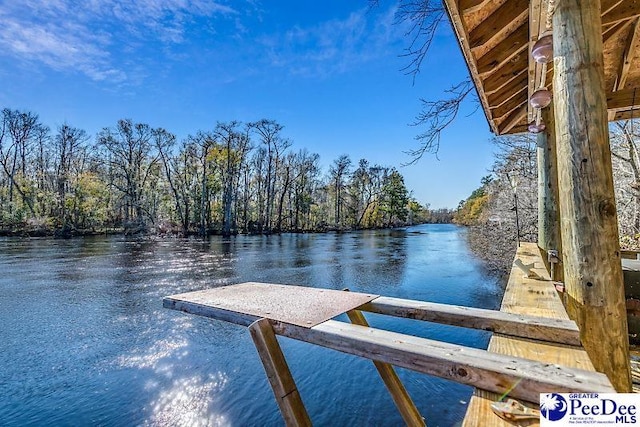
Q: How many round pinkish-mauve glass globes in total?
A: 3